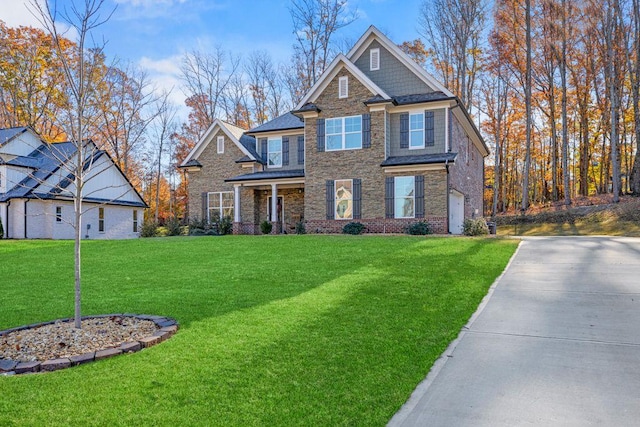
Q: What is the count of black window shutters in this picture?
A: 12